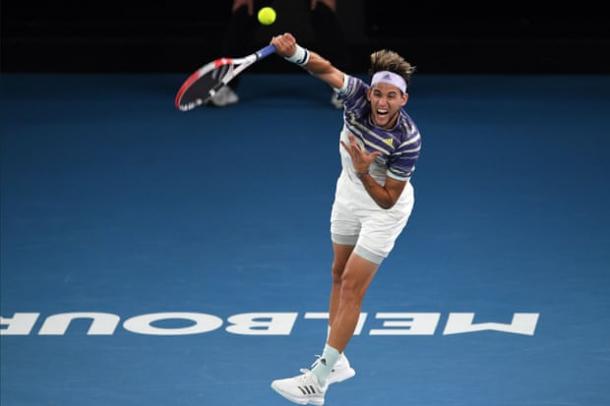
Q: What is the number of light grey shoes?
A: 2